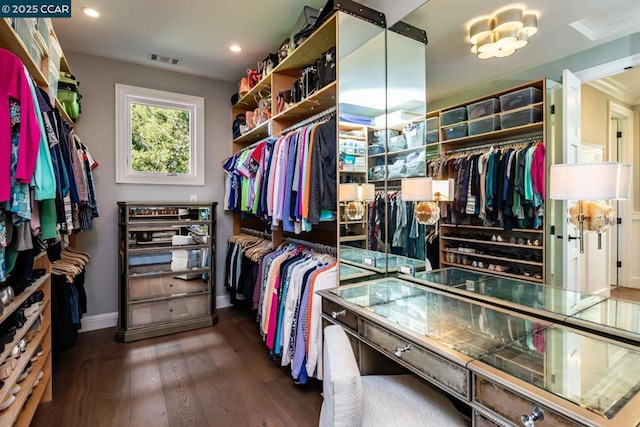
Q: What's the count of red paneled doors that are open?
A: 0